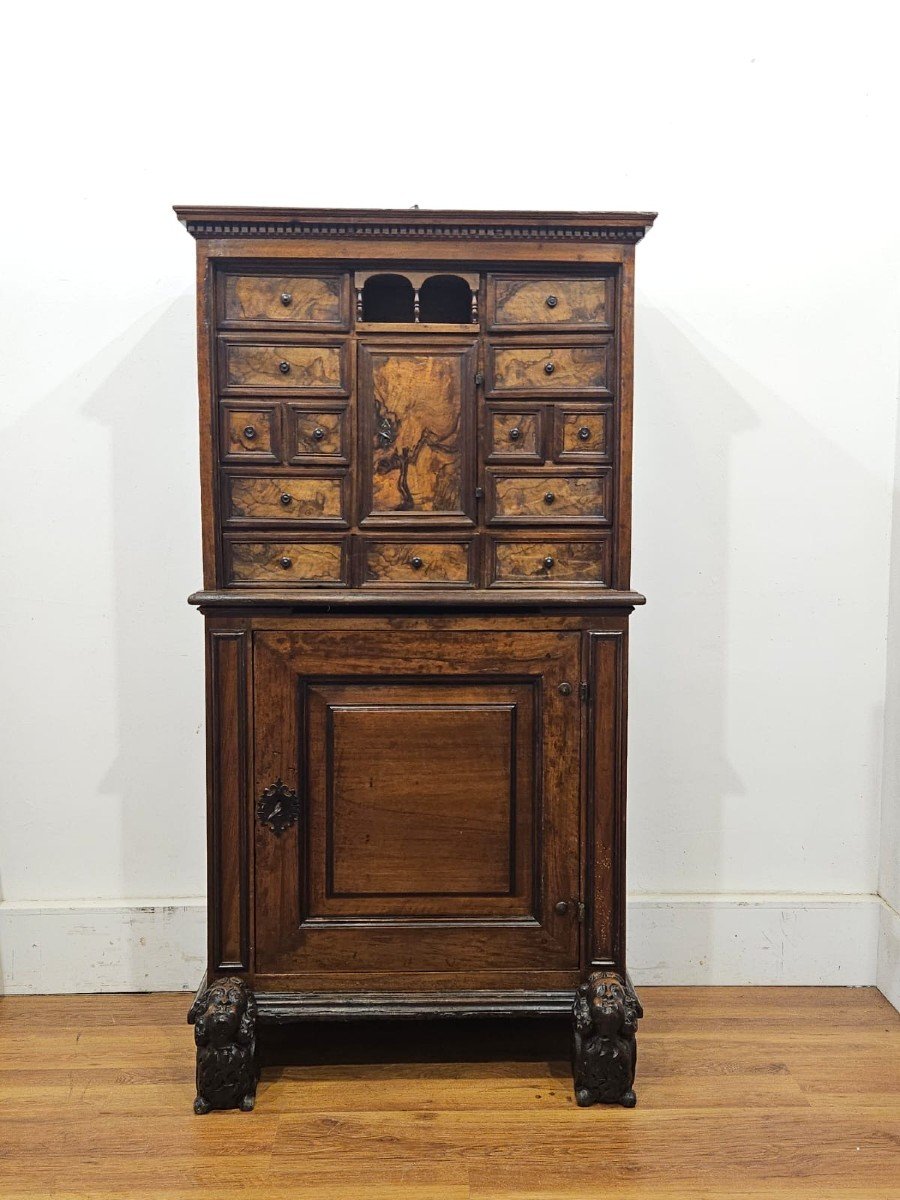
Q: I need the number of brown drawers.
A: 13